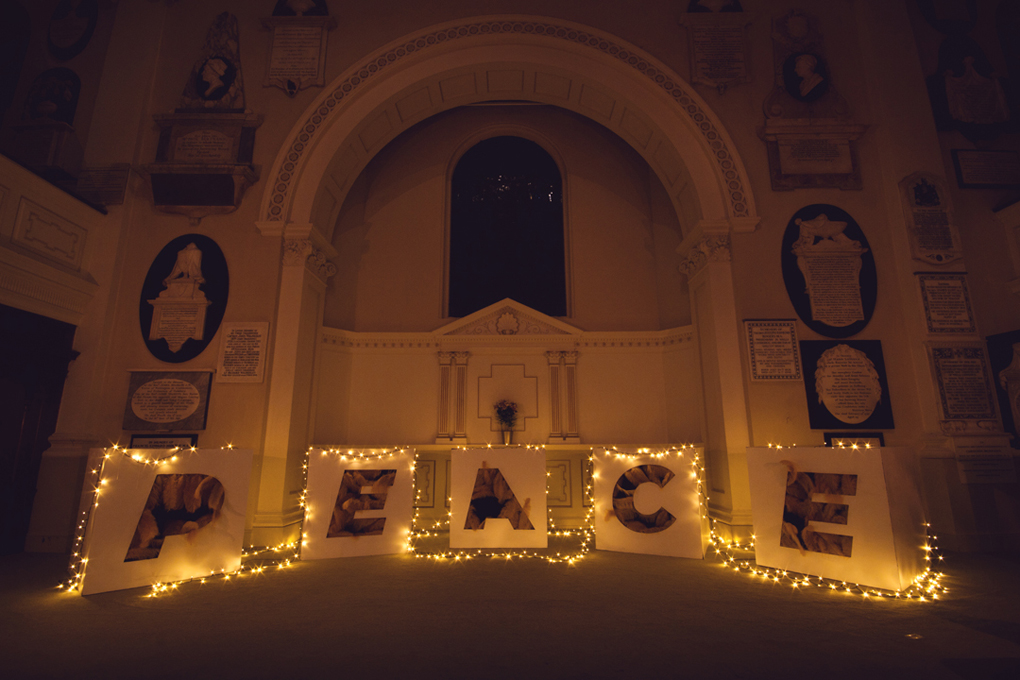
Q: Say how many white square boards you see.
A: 5